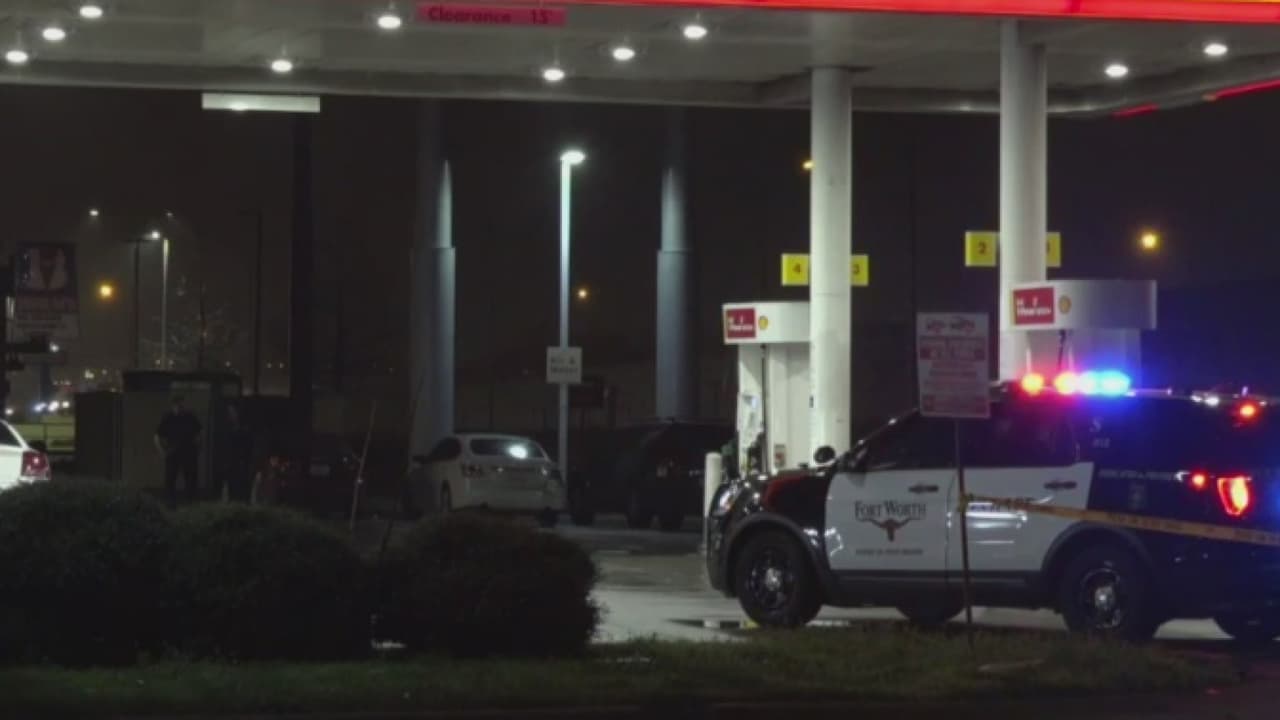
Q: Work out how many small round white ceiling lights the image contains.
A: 10